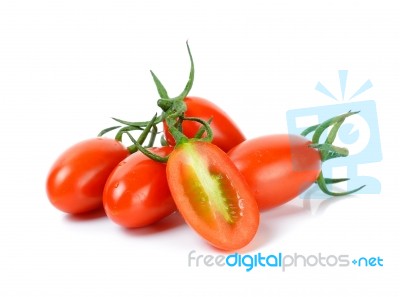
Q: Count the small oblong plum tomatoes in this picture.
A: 5